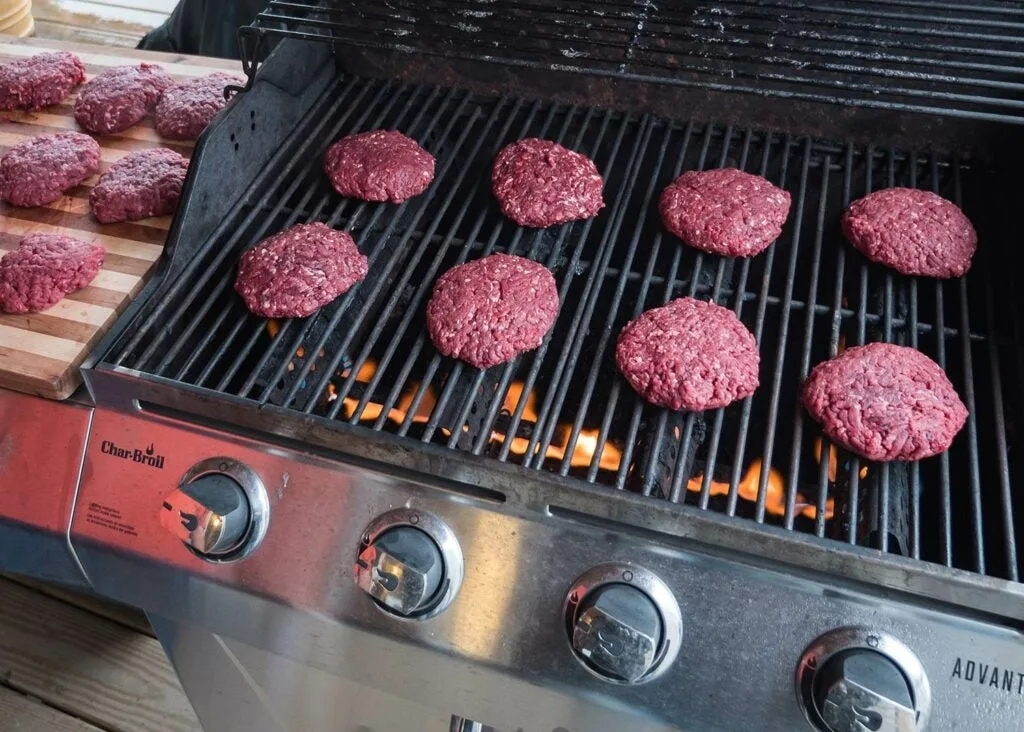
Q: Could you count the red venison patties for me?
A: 14